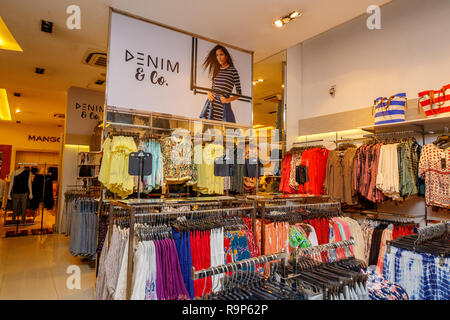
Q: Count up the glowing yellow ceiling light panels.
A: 2